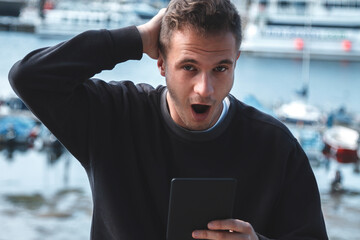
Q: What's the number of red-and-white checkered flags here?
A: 0